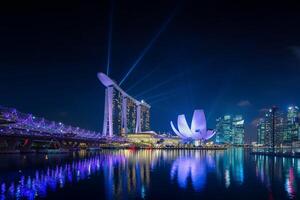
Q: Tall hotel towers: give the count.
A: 3